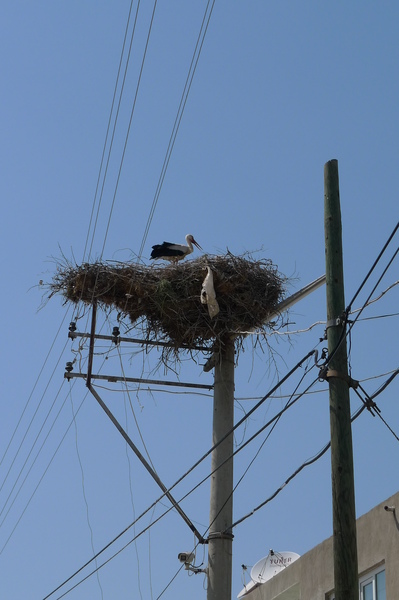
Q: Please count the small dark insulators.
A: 3